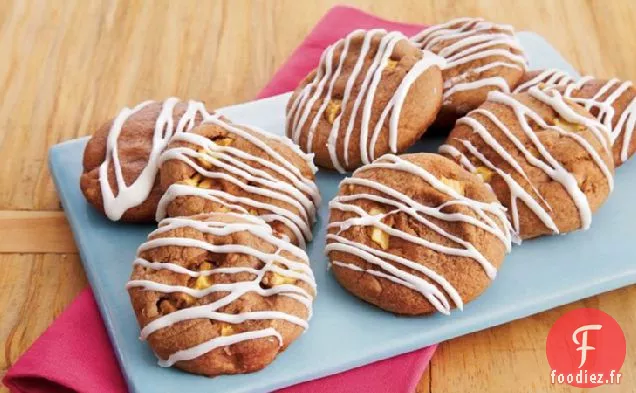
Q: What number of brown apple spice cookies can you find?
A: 8